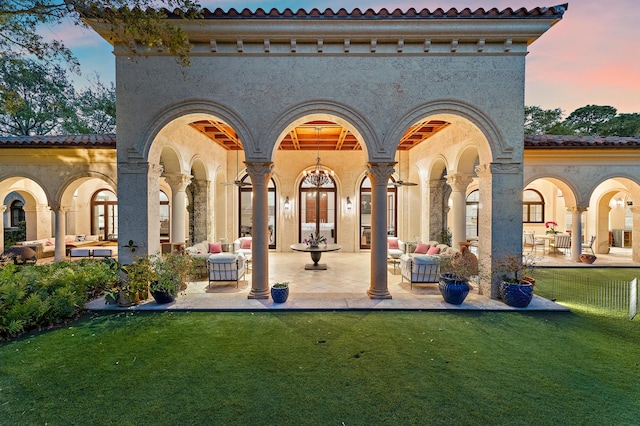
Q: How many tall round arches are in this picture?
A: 3